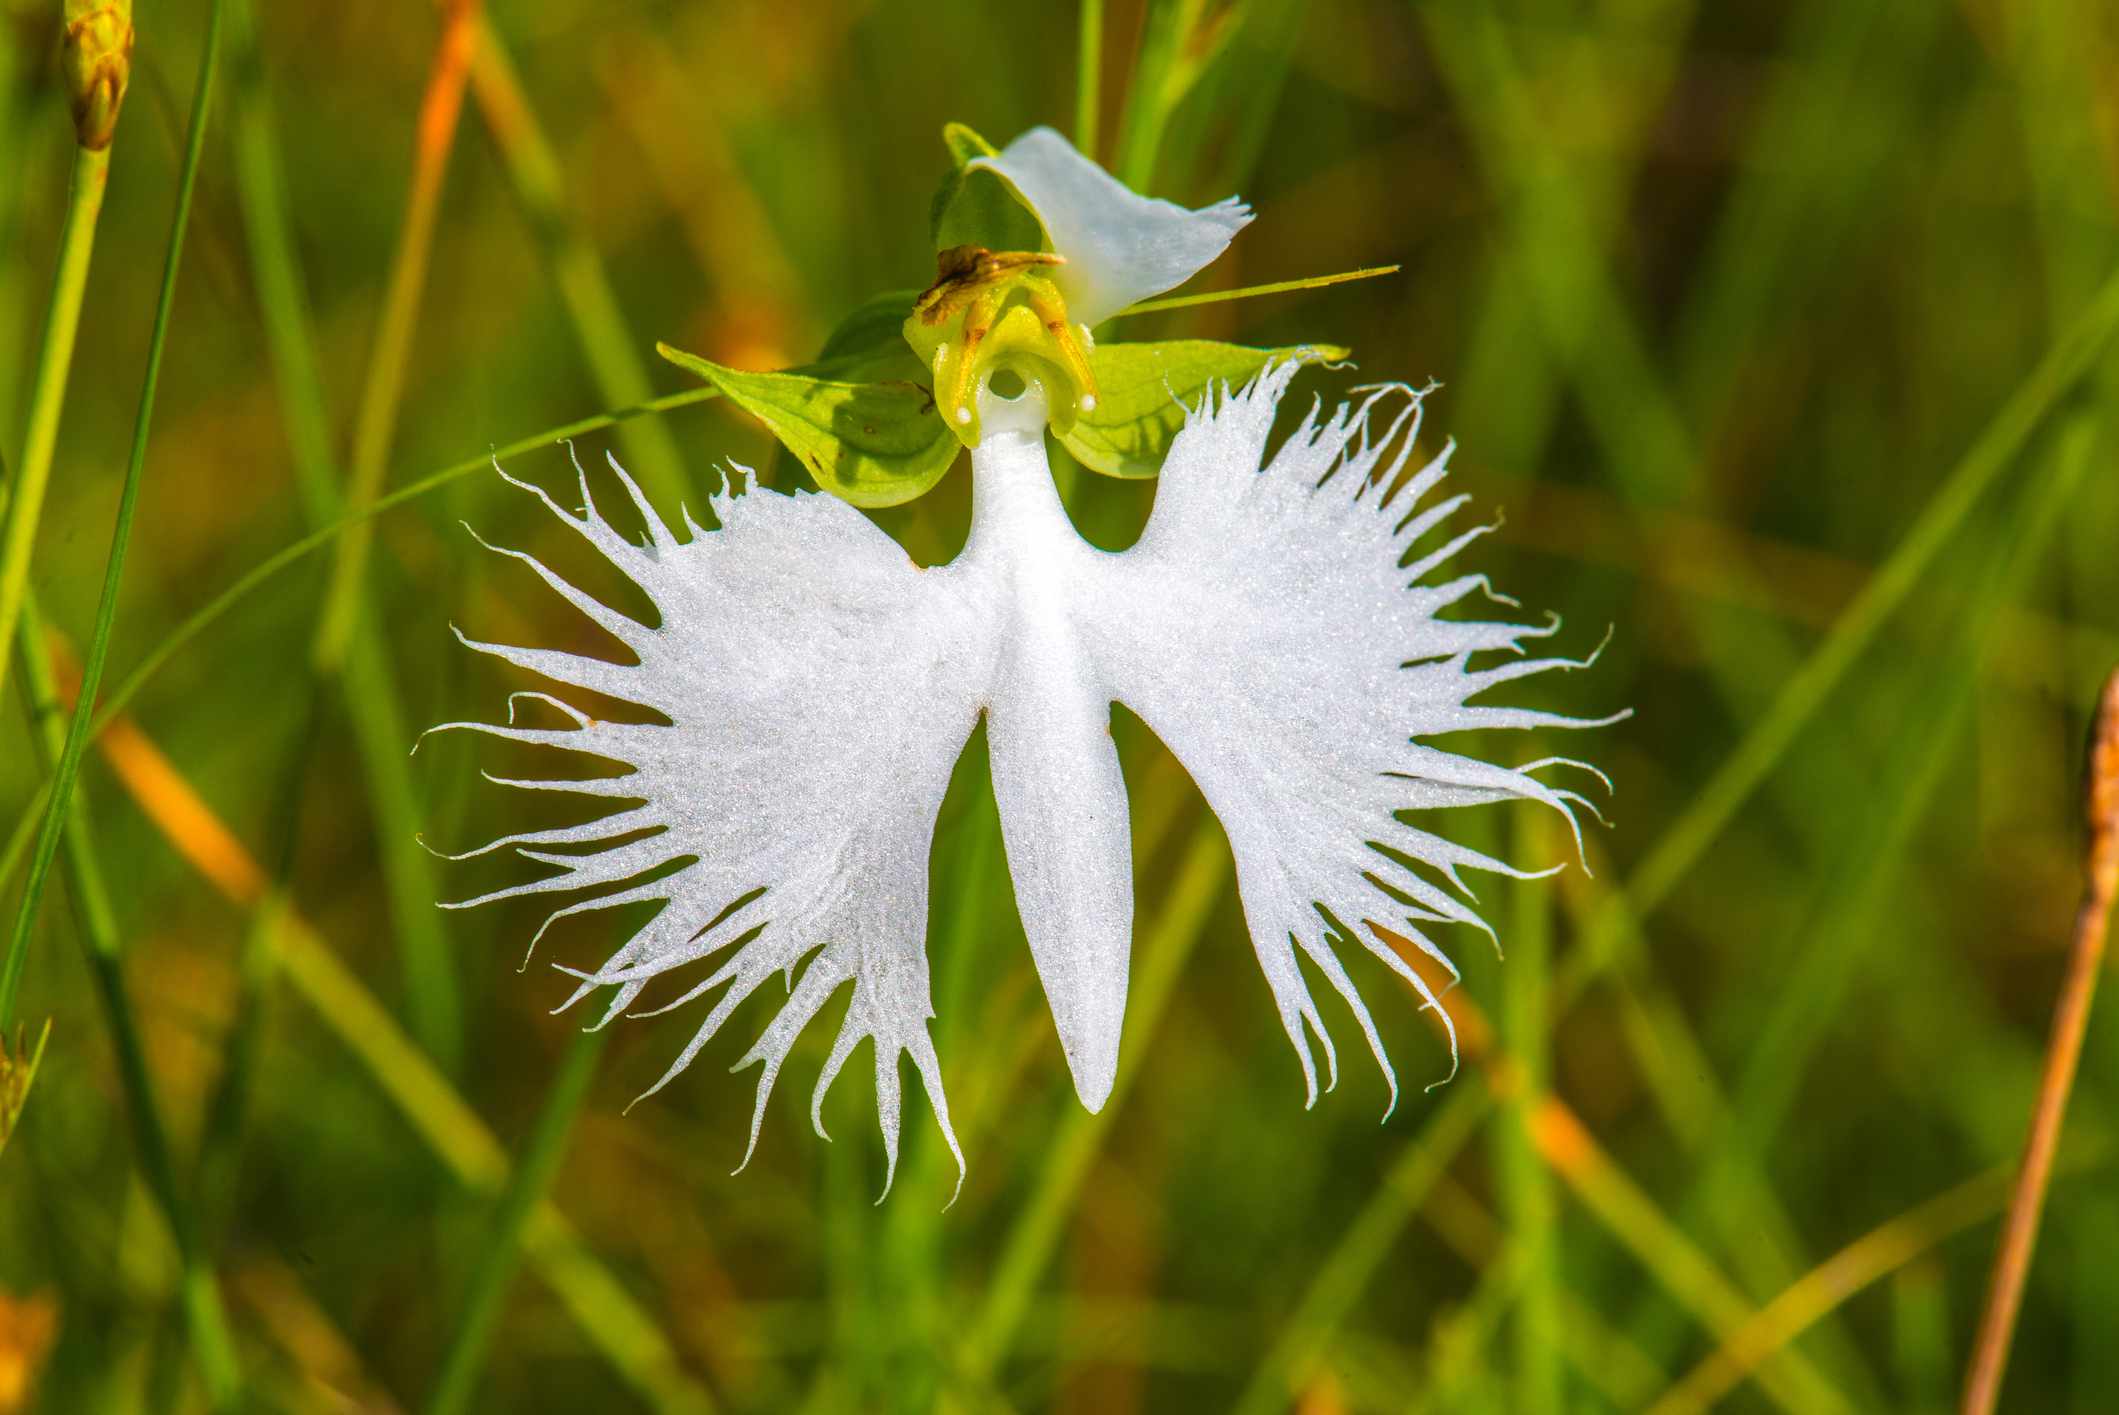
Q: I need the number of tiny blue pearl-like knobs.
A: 0